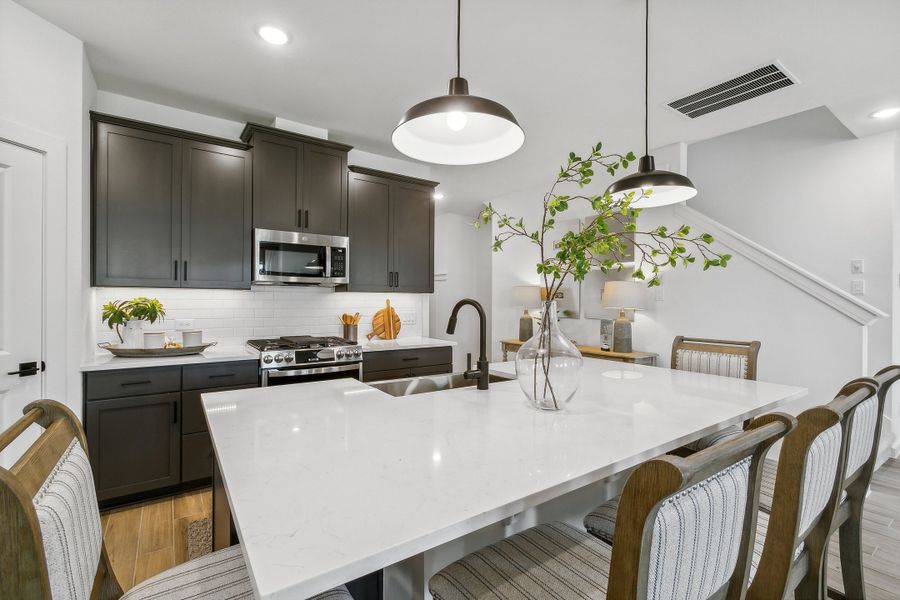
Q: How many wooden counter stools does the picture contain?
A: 5